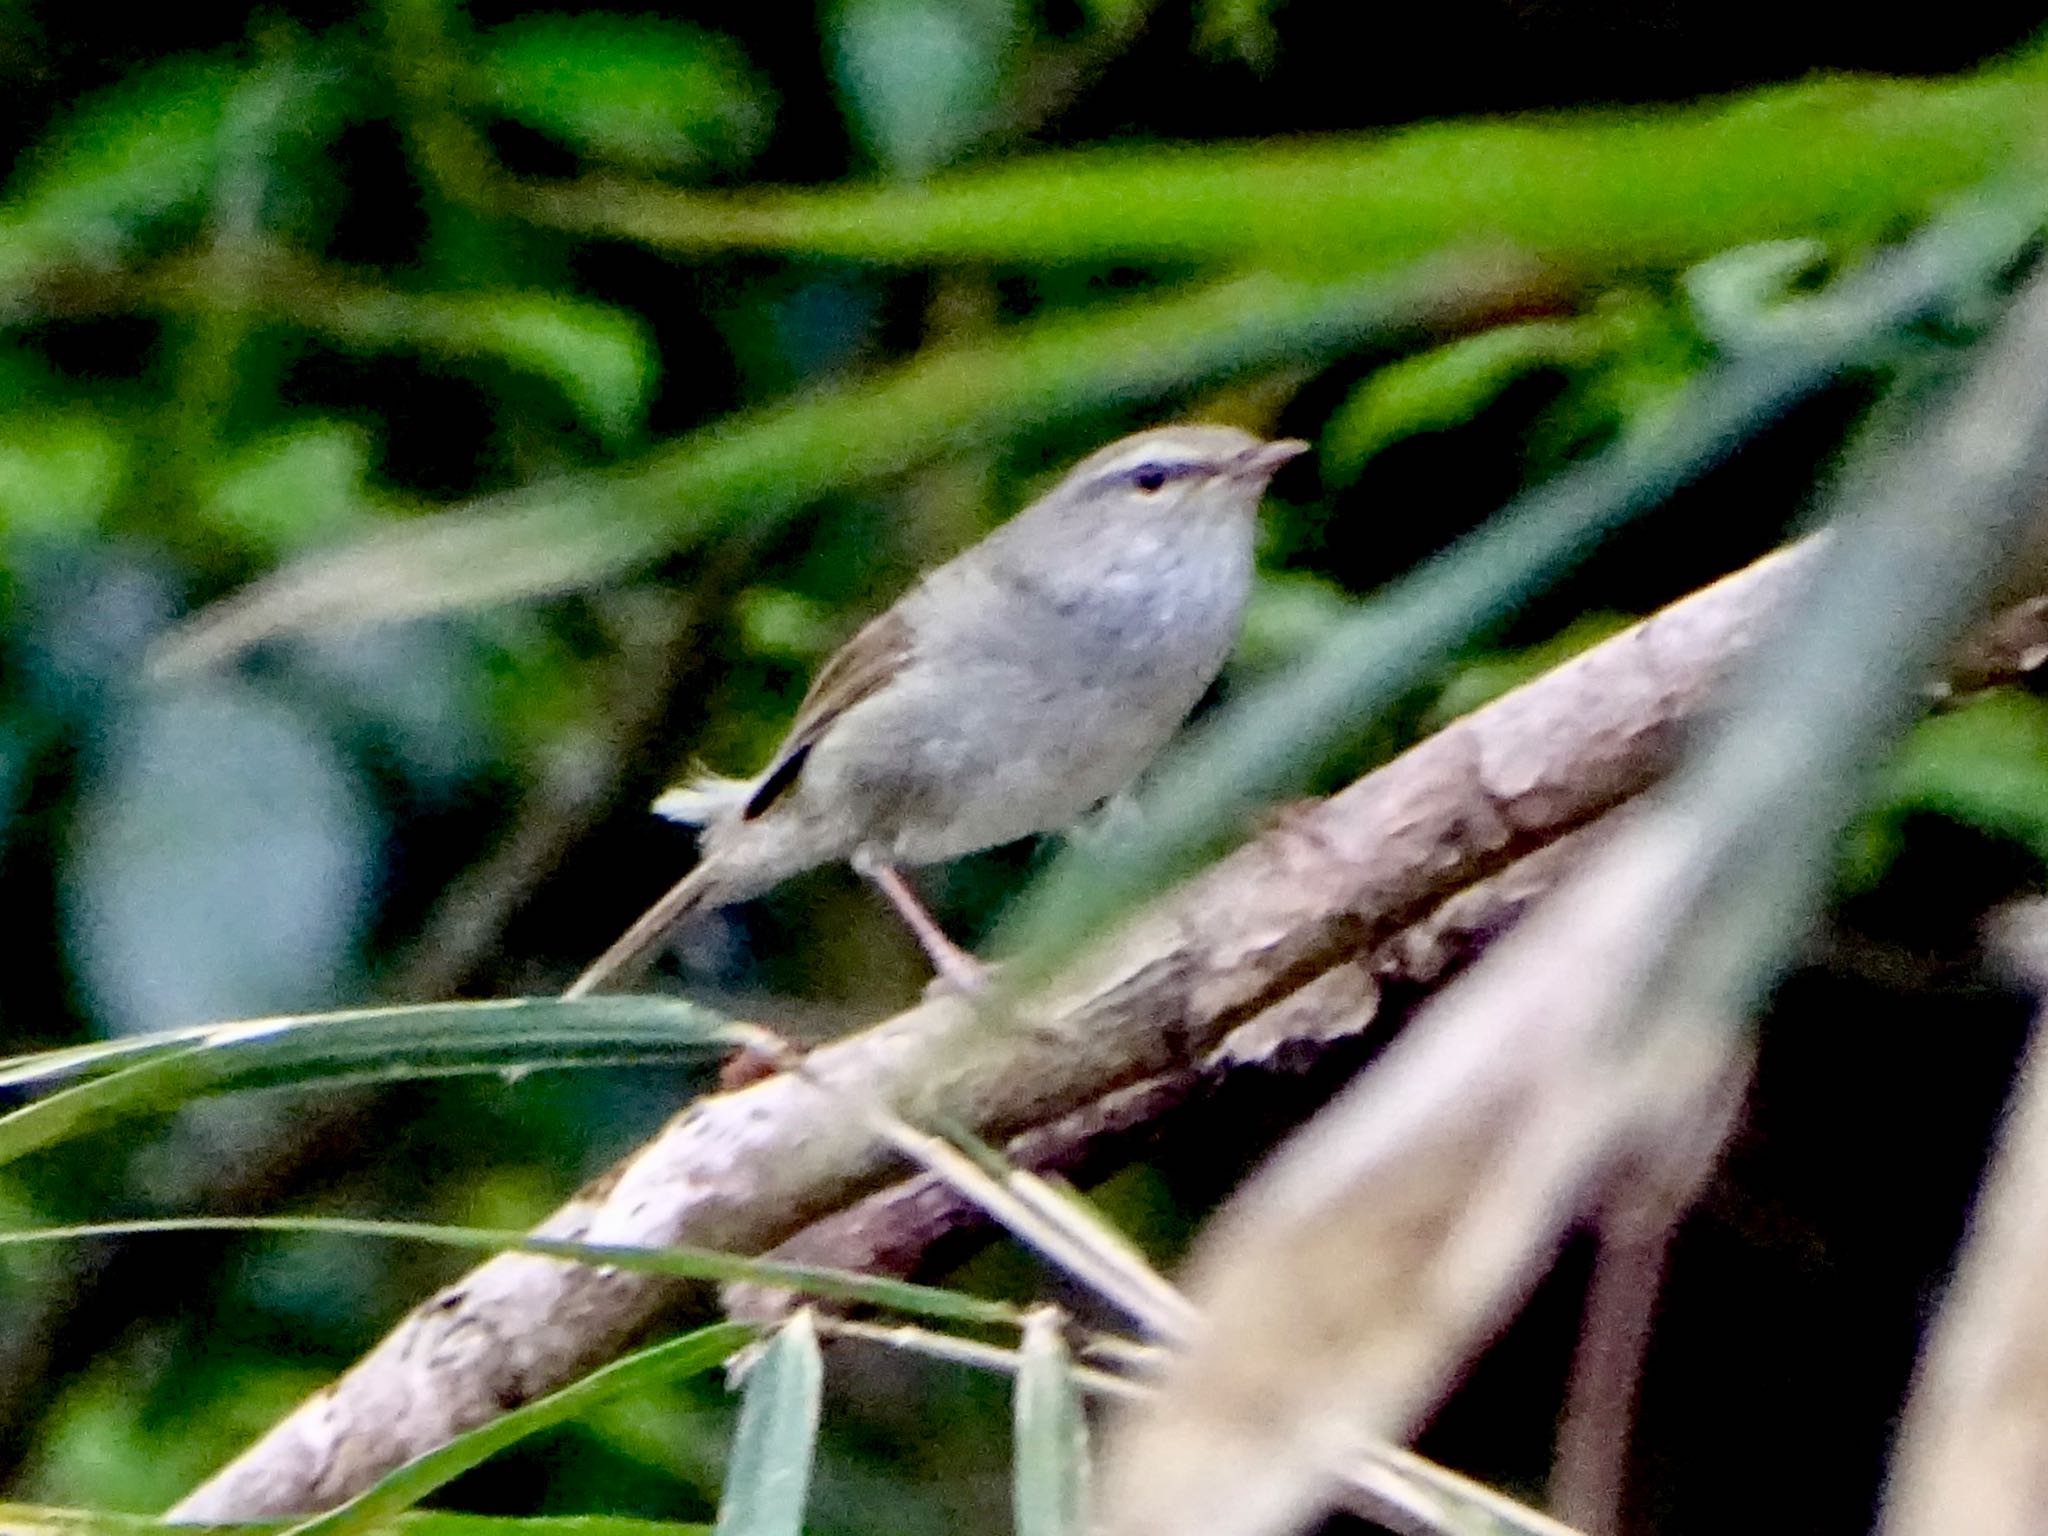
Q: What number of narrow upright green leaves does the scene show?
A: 2